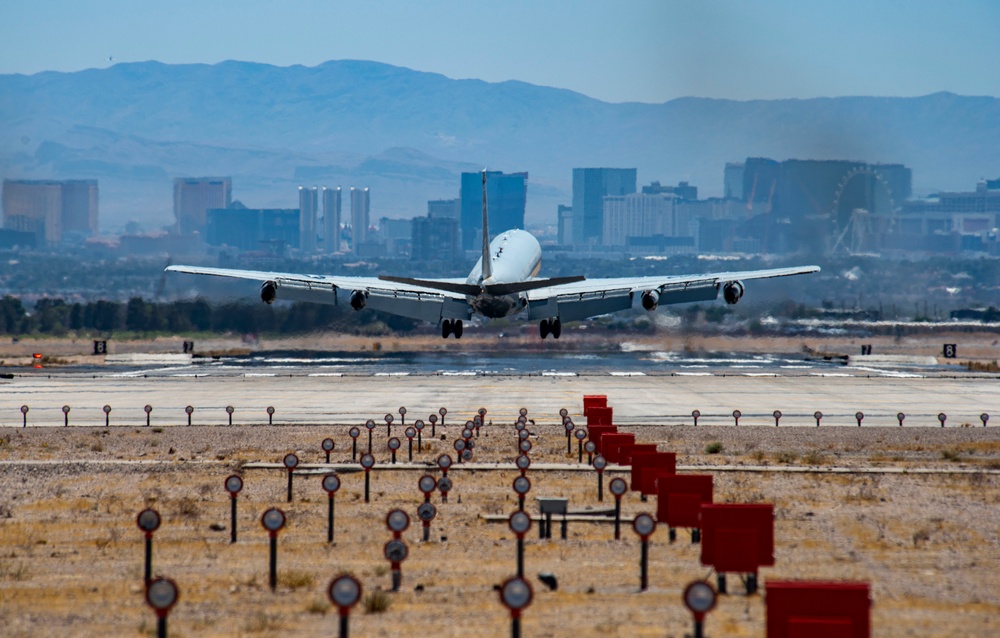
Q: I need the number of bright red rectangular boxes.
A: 9